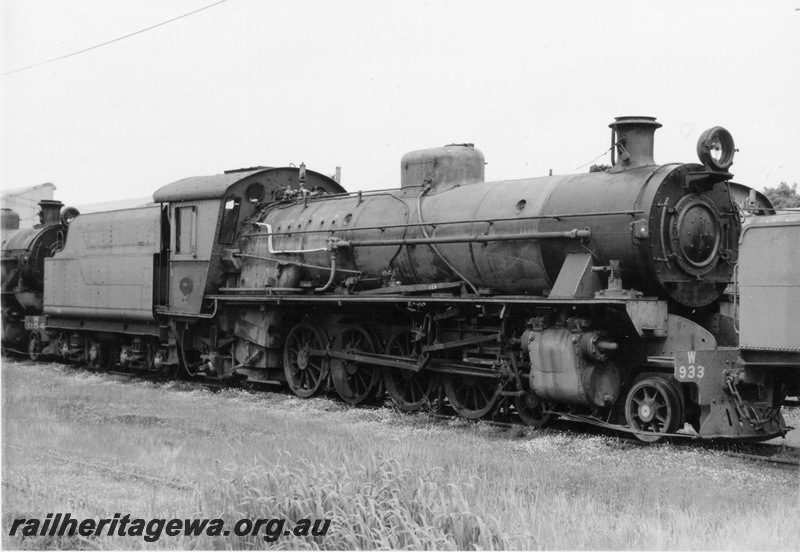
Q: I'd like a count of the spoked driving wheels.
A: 4